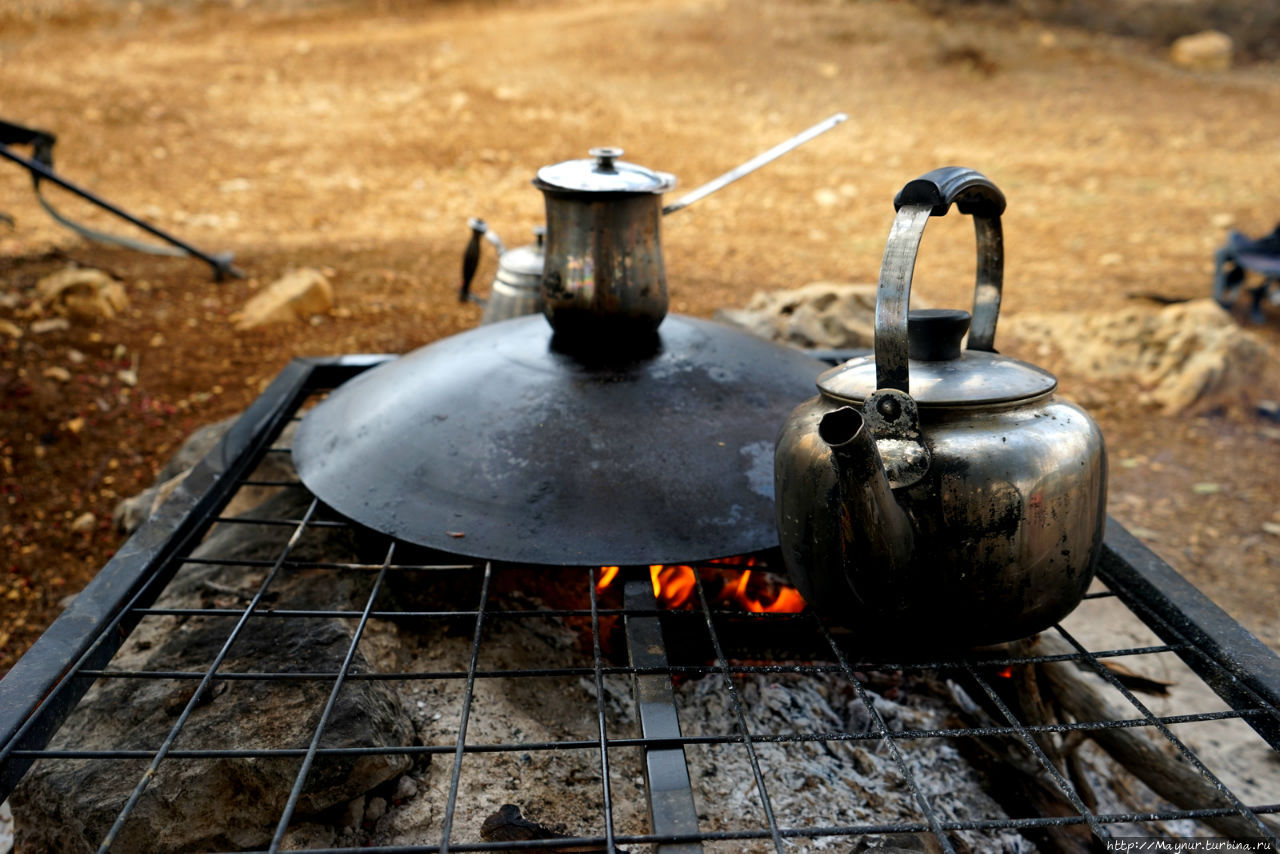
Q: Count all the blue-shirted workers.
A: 0